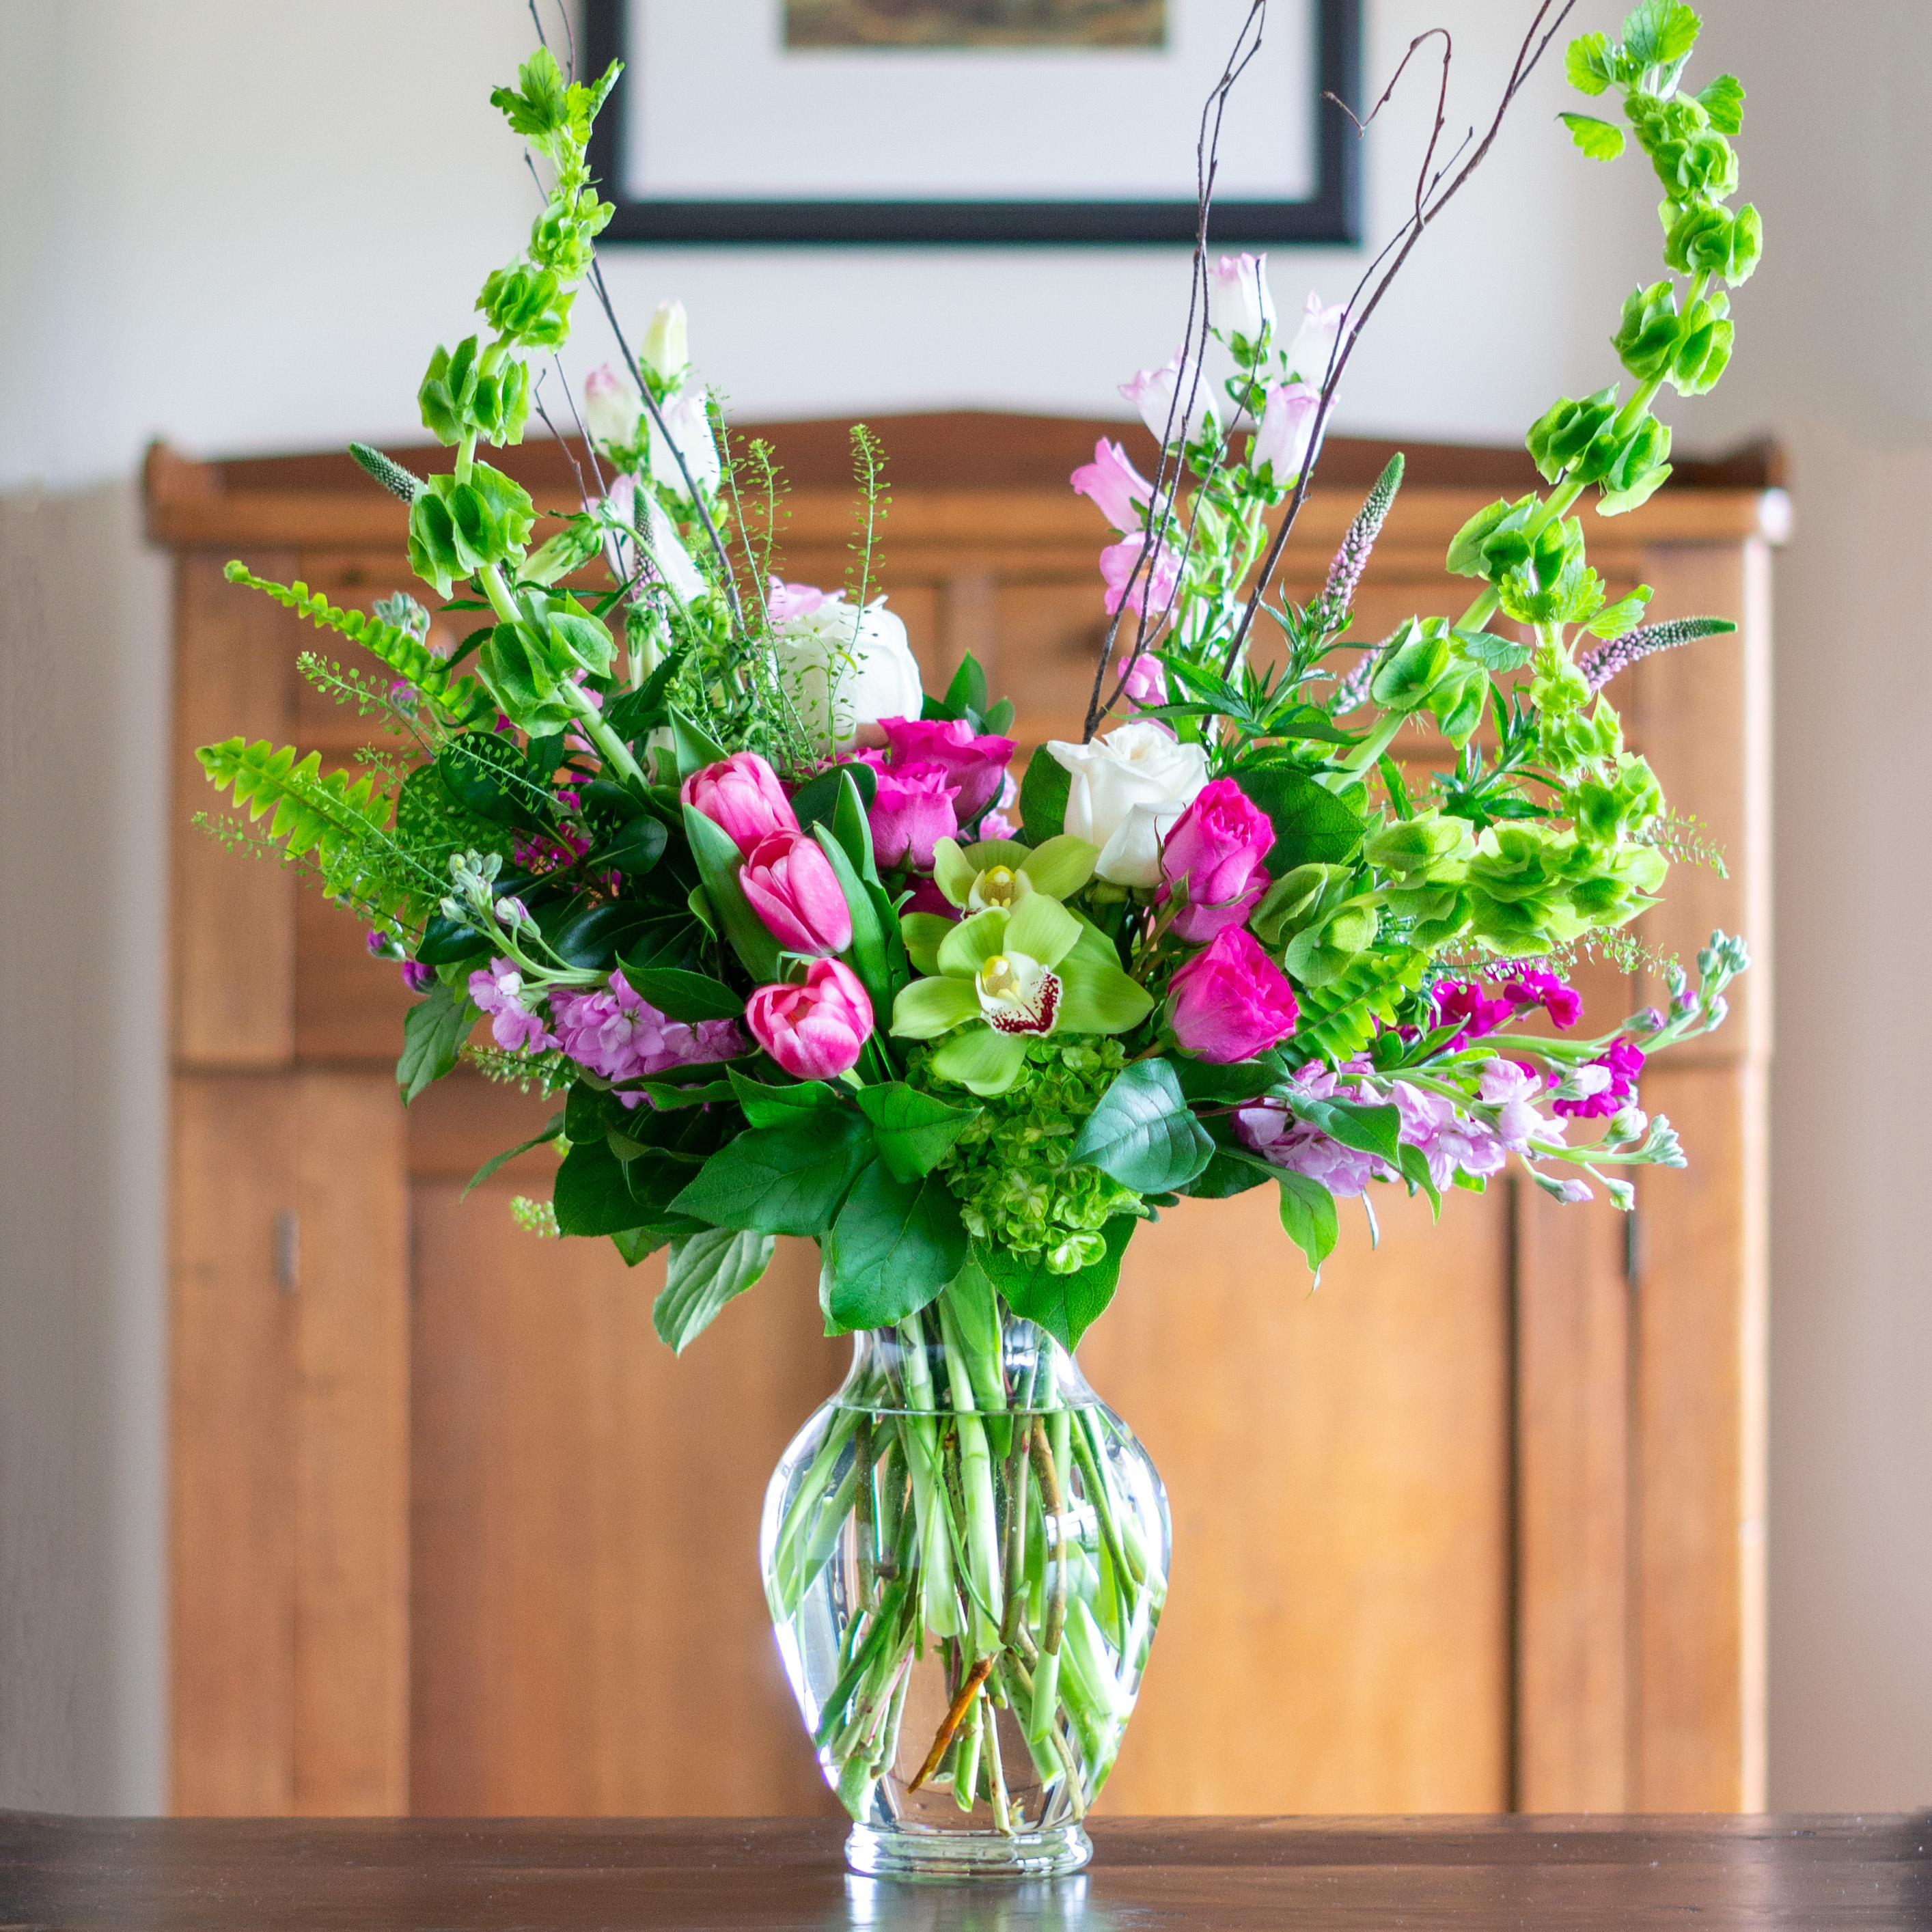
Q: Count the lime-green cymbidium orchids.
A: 2